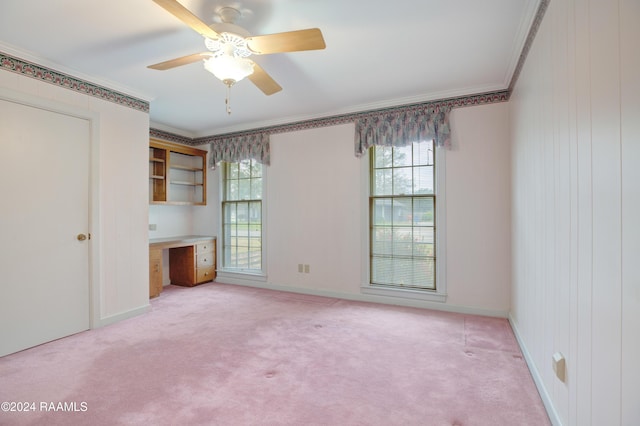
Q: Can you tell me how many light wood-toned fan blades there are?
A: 4